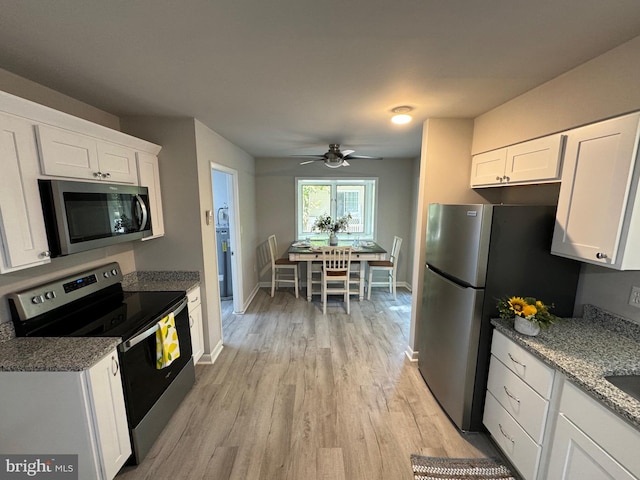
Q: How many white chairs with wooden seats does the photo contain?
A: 3